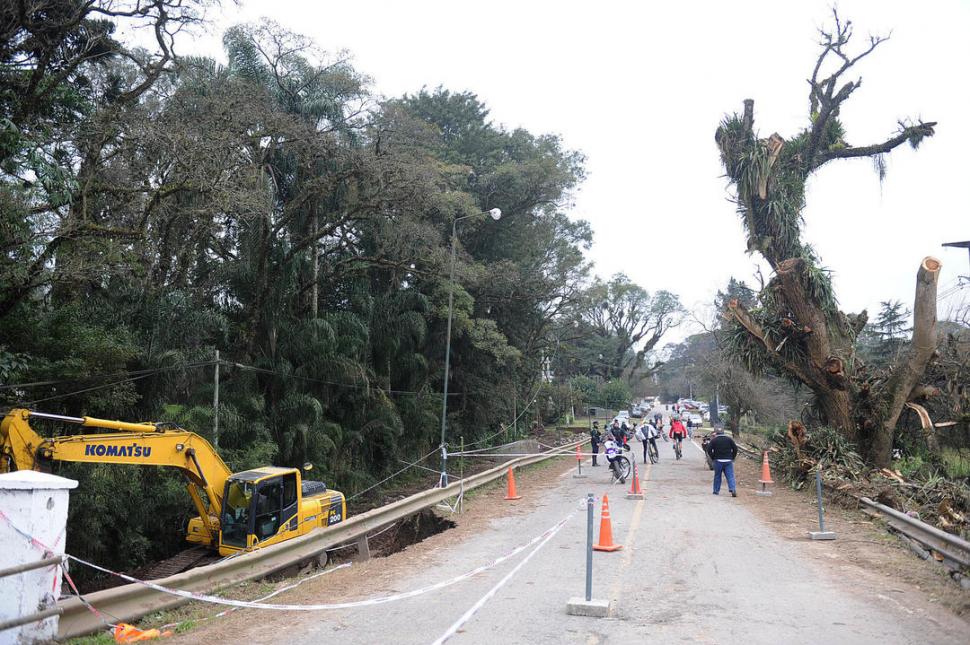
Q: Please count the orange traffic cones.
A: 5